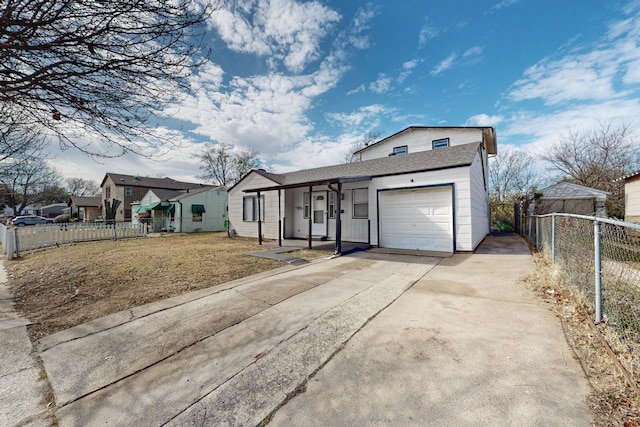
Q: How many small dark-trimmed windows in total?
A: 2